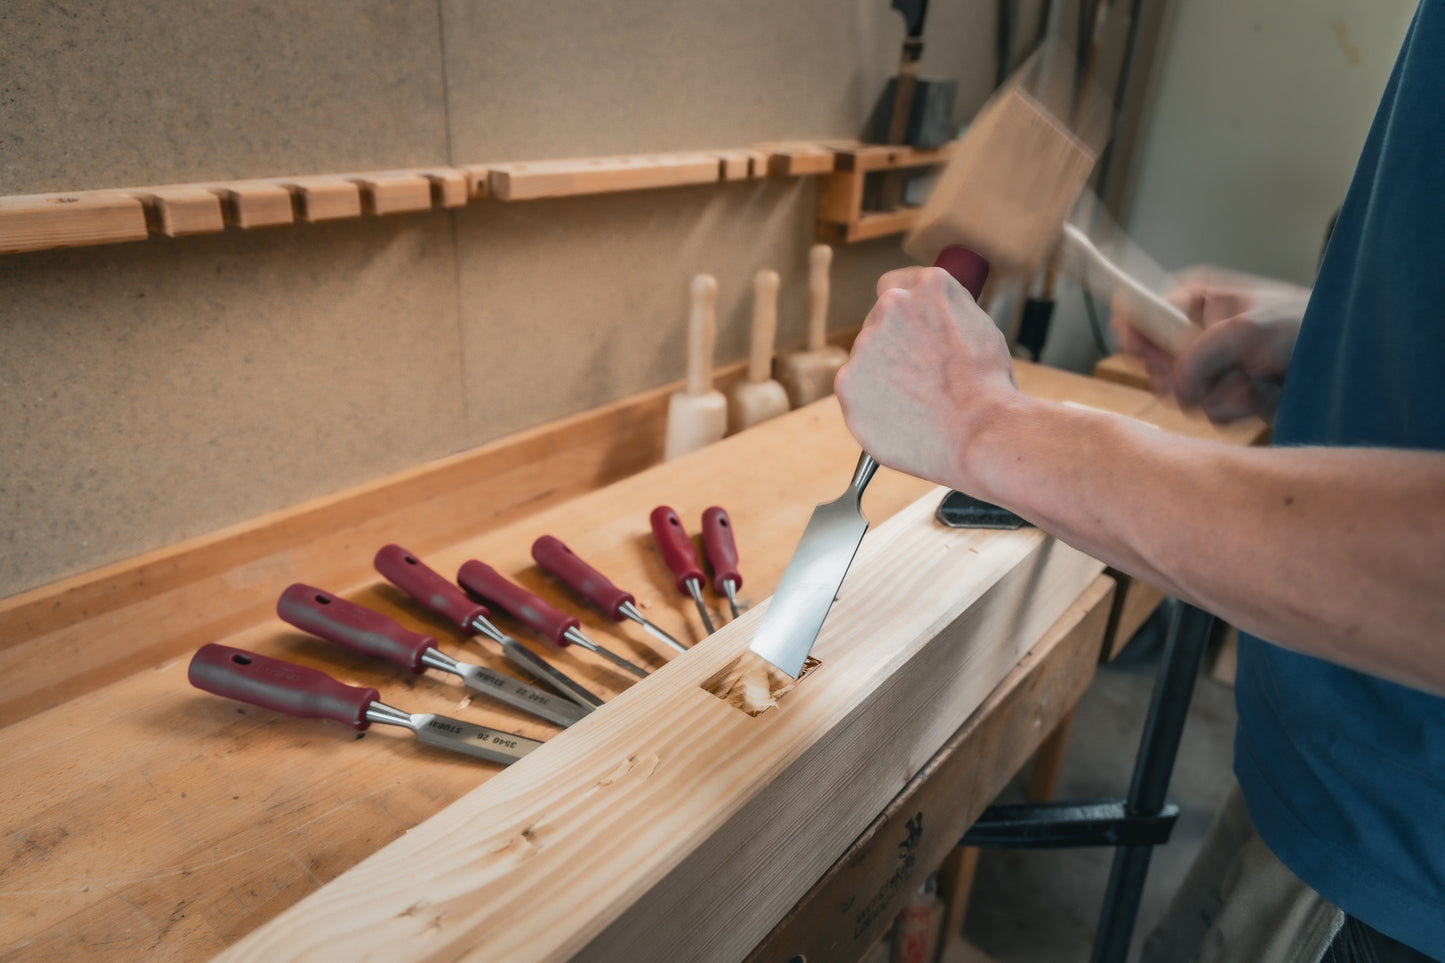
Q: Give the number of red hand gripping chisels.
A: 8